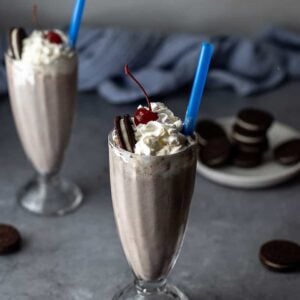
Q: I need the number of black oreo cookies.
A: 11